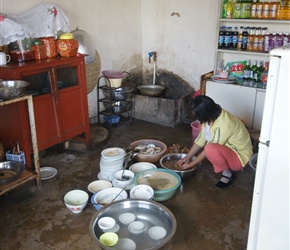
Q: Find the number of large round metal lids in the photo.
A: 1